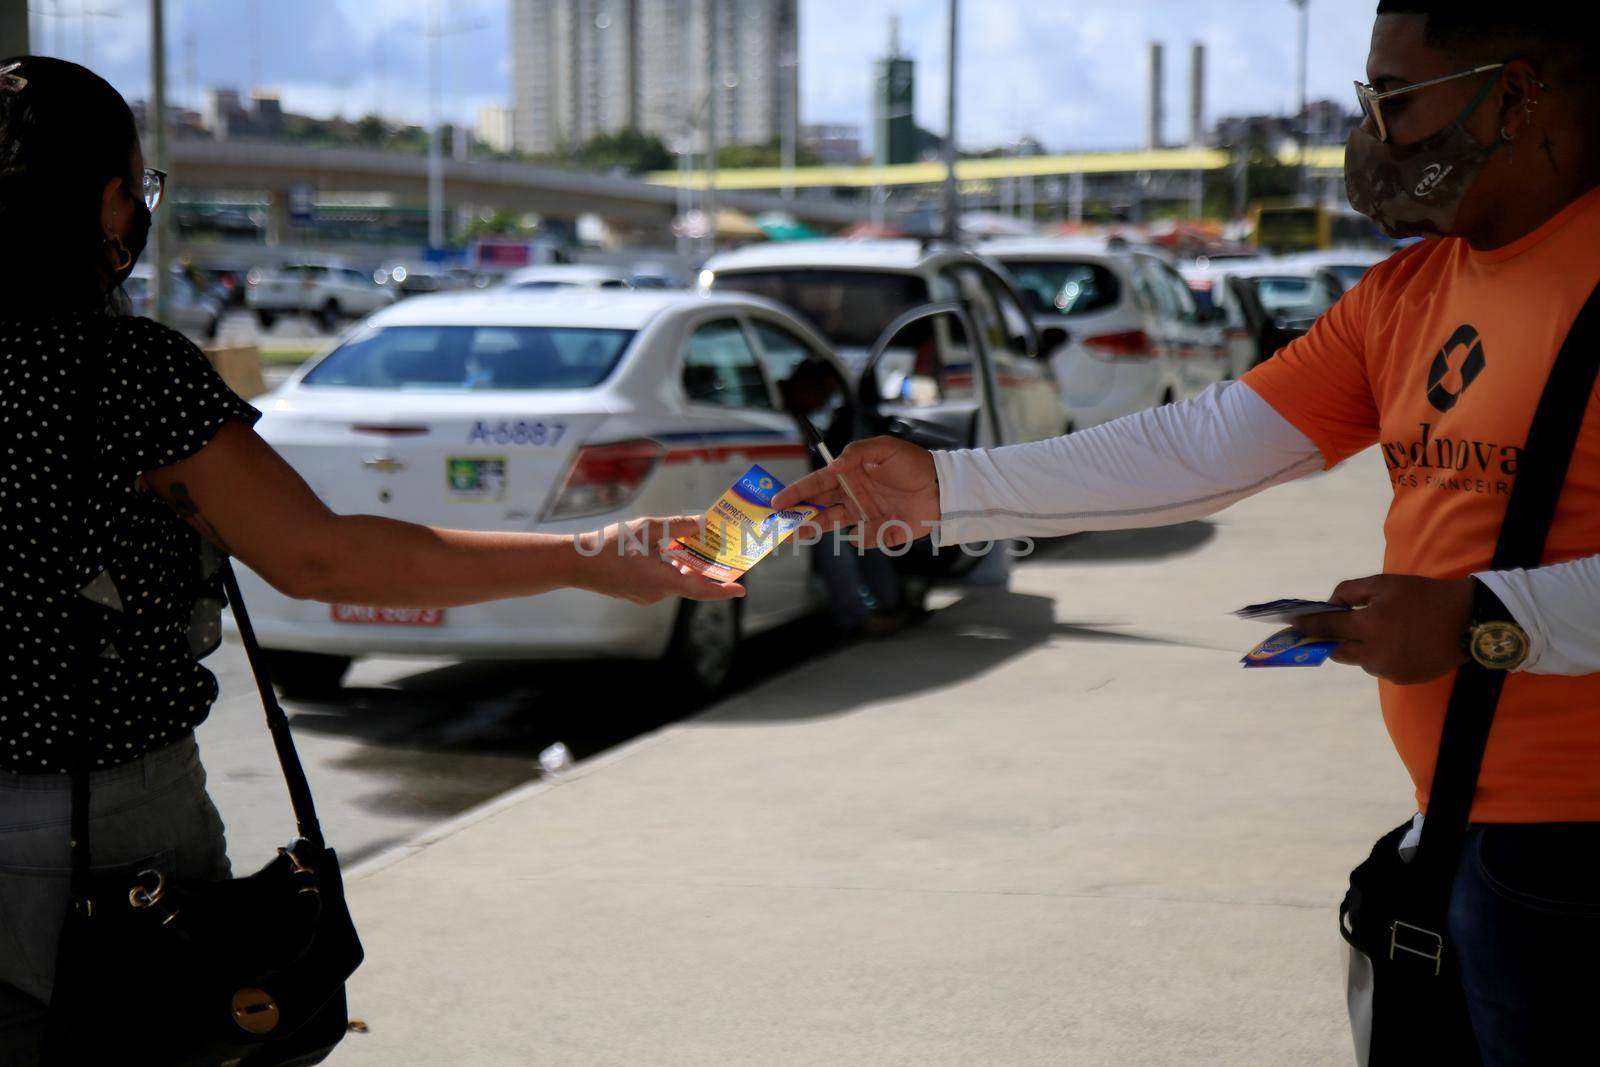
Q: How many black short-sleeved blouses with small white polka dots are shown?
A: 1